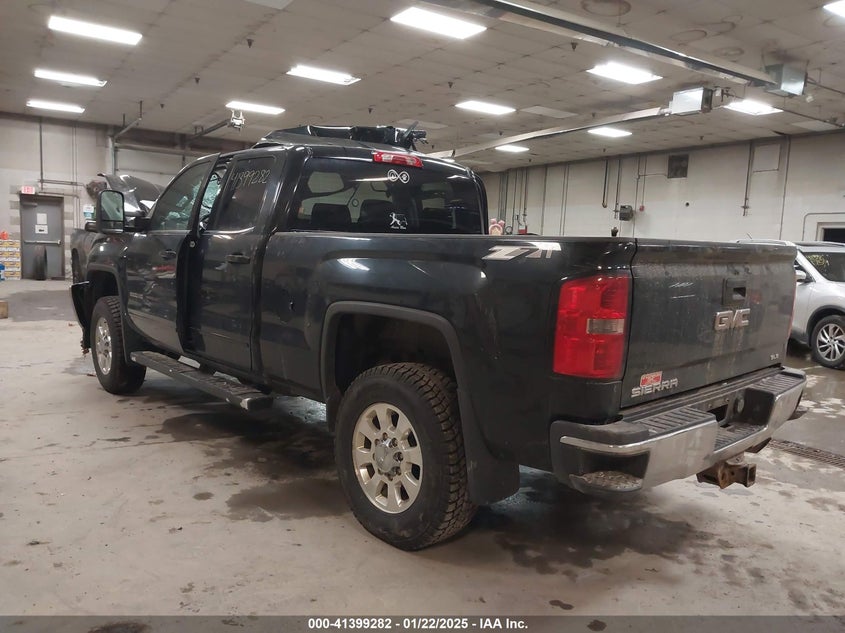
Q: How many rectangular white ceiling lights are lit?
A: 12